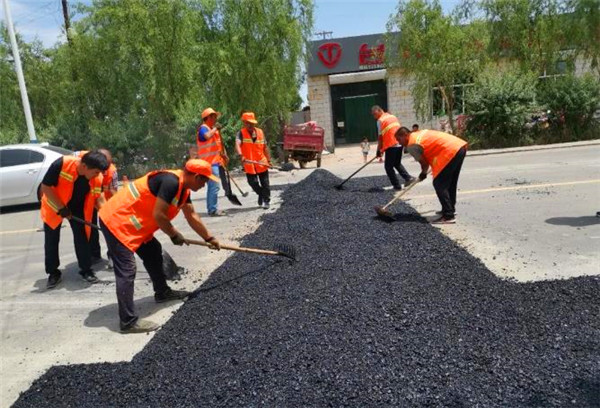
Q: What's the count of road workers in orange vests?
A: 7